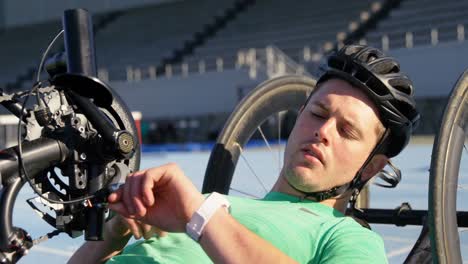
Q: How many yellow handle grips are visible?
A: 0